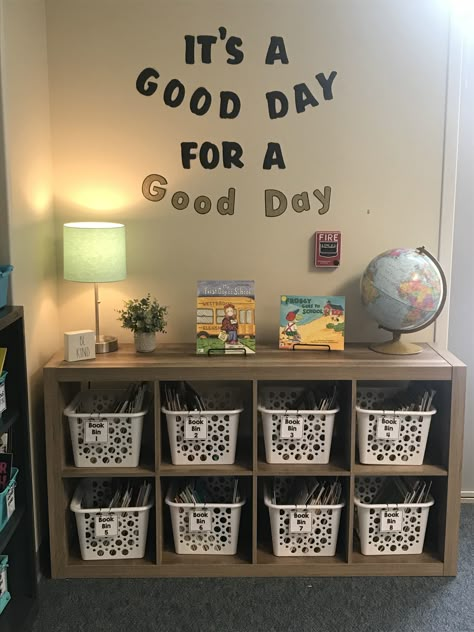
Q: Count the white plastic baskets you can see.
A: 8